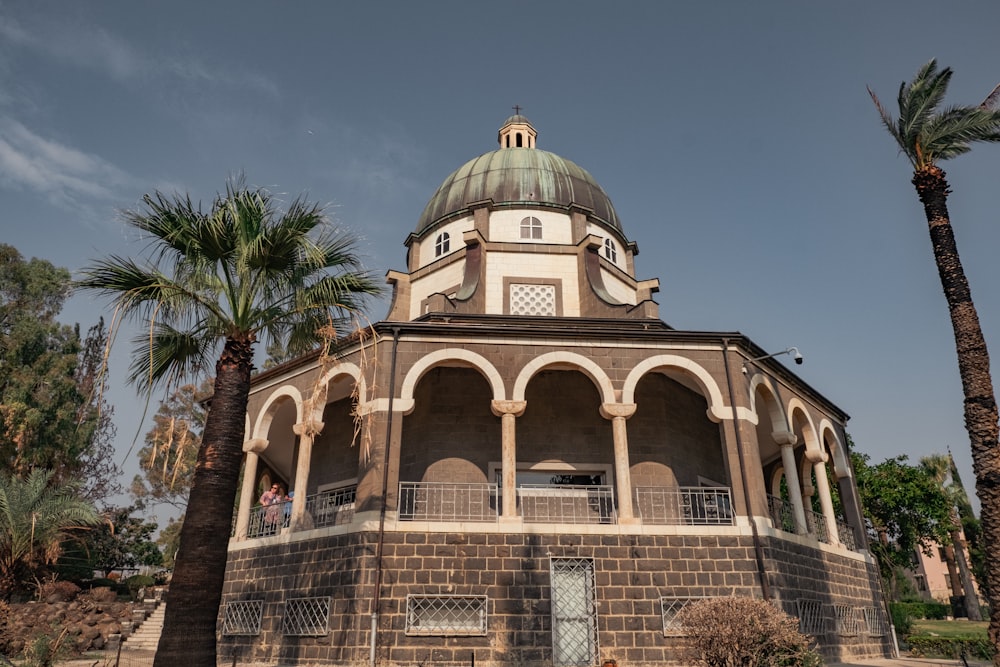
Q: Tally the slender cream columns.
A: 6